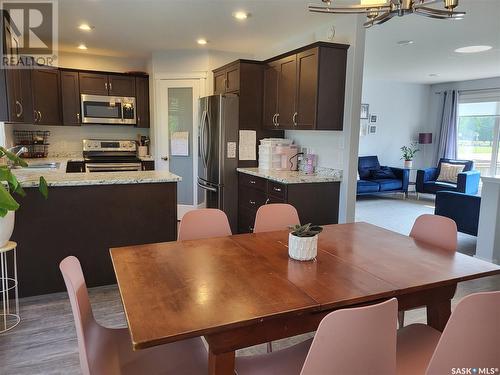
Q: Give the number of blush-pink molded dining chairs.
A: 6